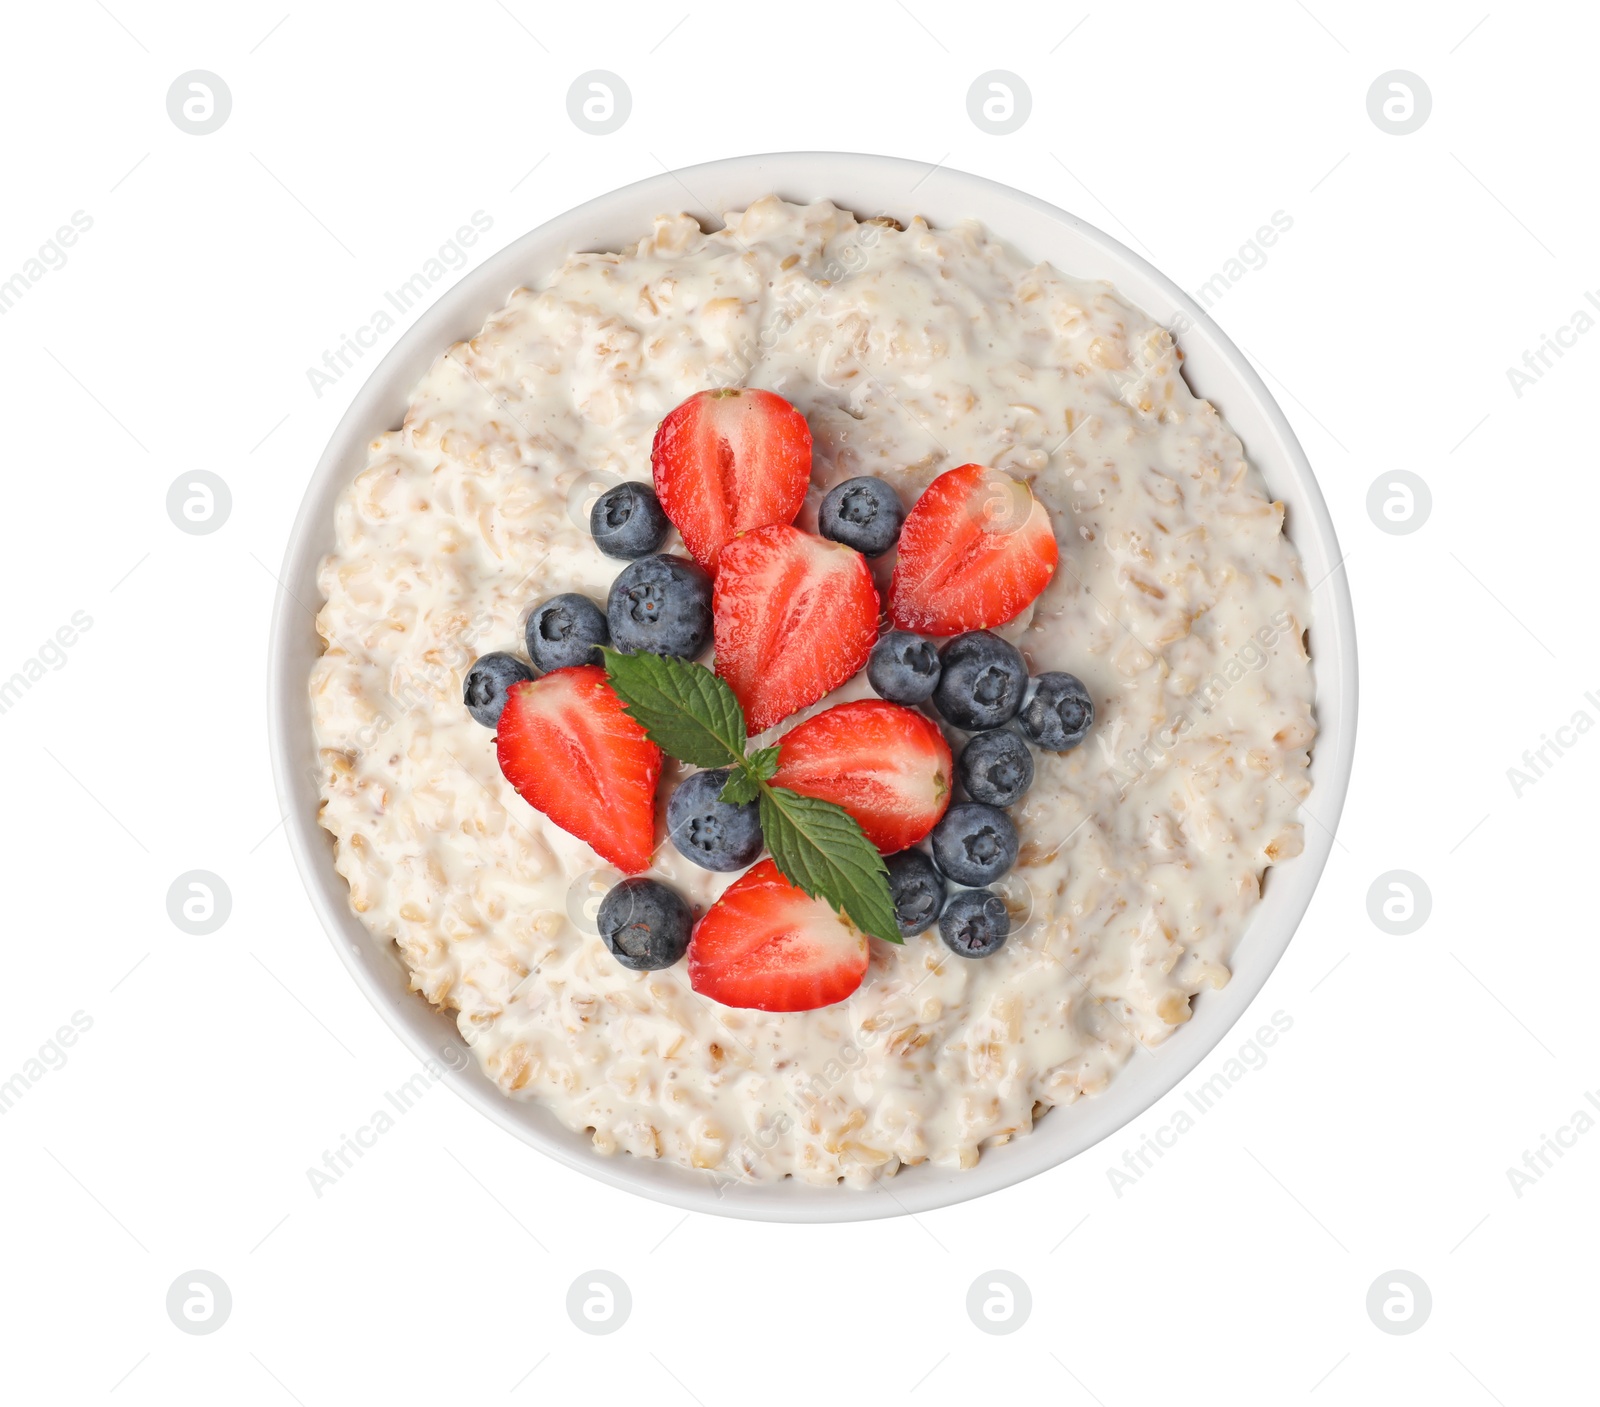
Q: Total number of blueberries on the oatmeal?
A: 14